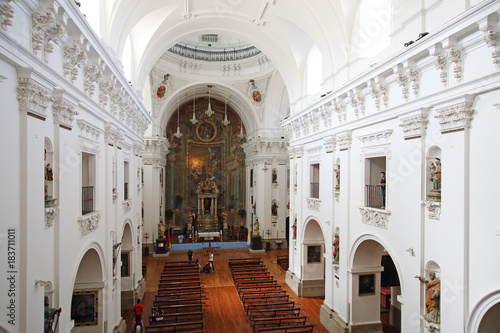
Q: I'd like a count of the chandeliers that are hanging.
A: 5